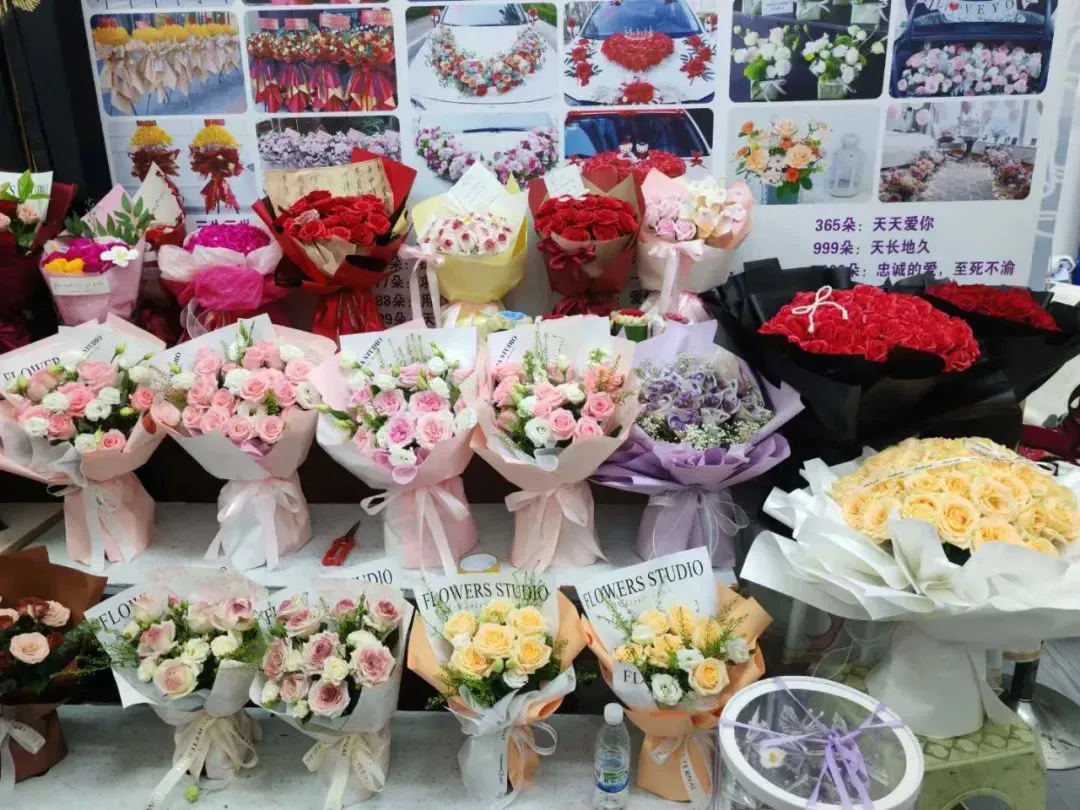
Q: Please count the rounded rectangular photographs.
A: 12